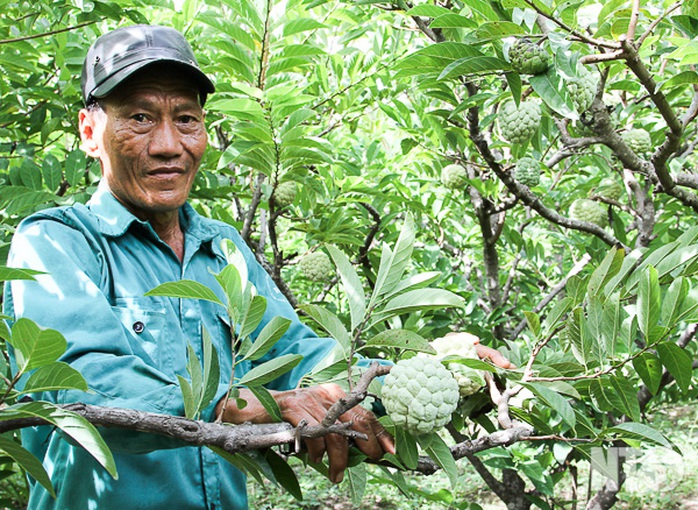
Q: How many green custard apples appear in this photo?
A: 12